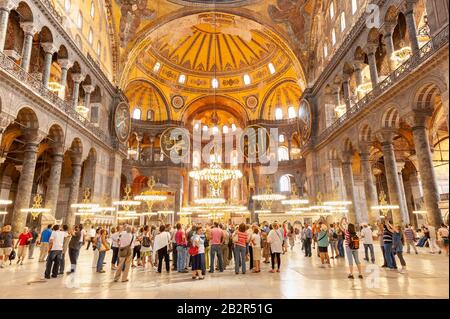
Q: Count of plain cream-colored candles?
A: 0